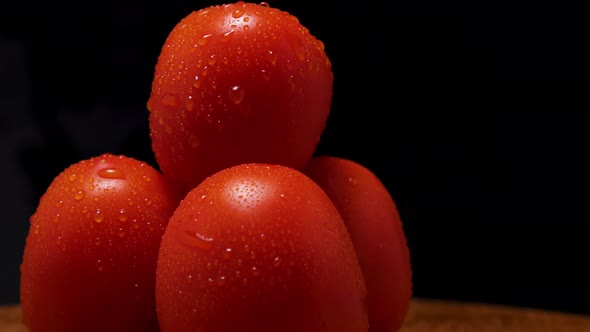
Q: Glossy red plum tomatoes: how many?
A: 4